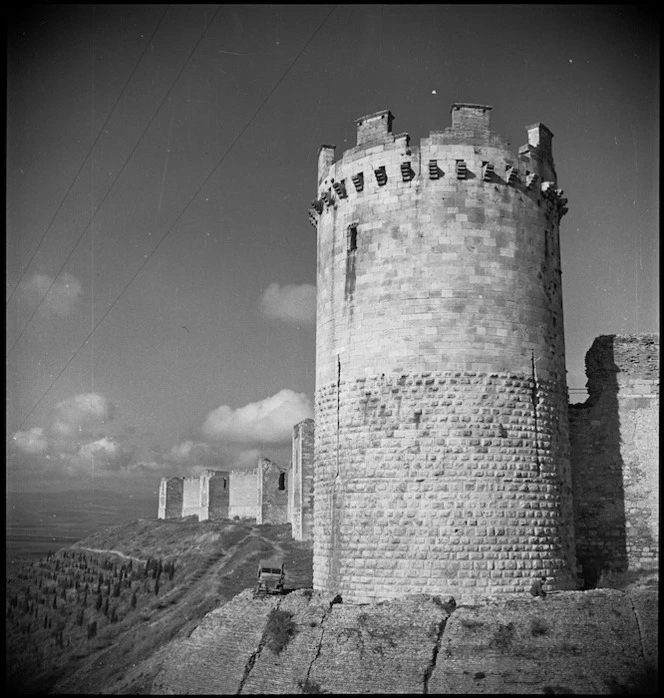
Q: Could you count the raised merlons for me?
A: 4